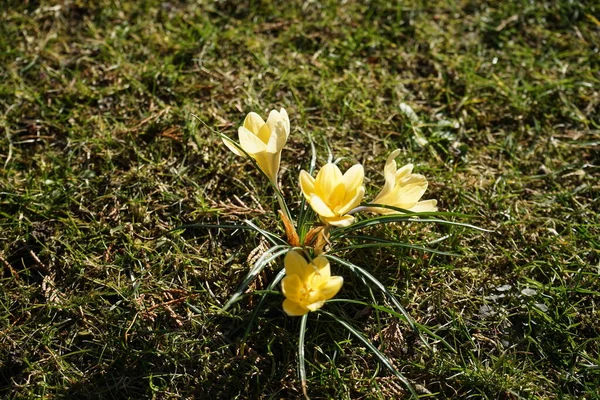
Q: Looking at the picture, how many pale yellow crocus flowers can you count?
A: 4